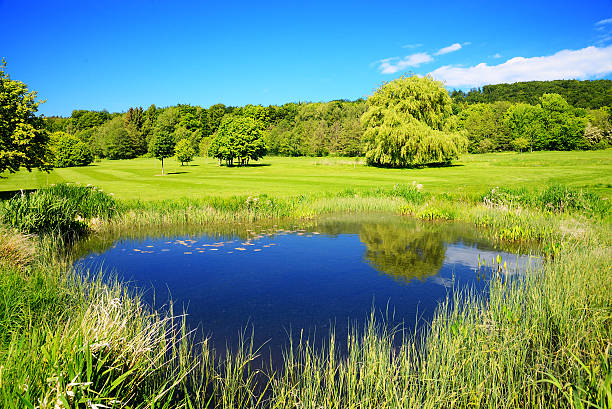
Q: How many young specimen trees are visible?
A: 2